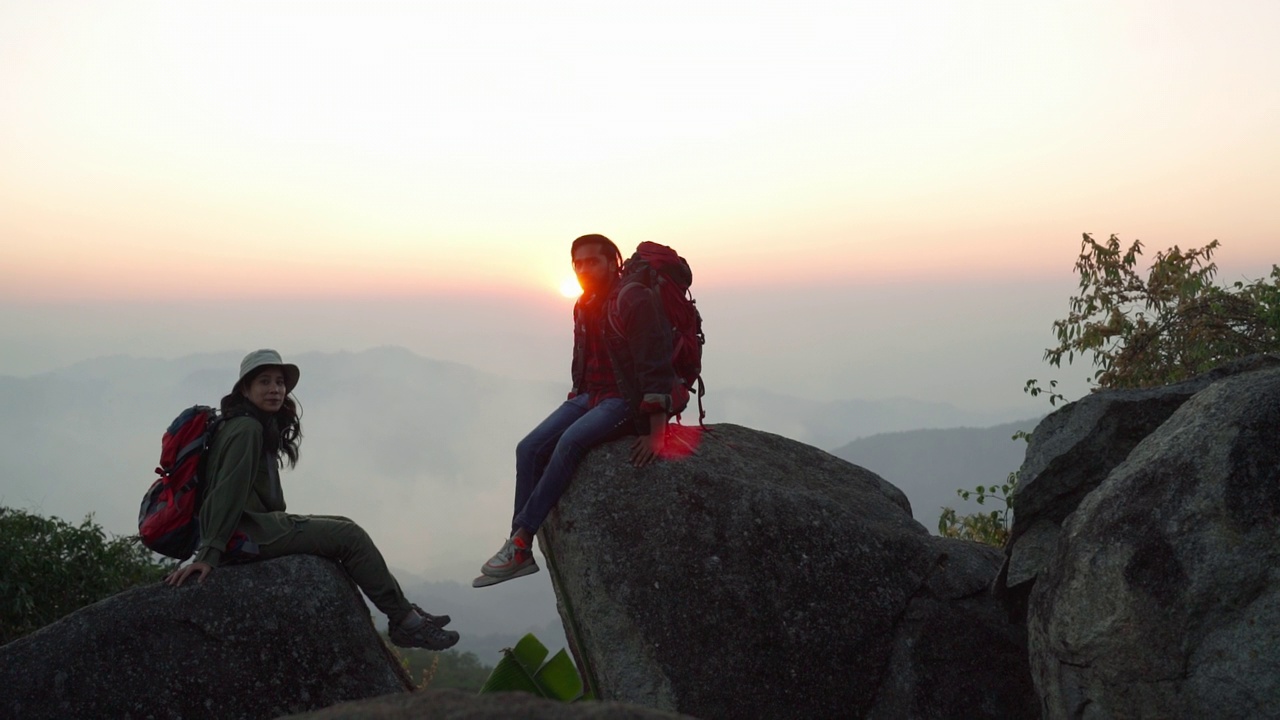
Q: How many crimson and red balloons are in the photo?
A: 0